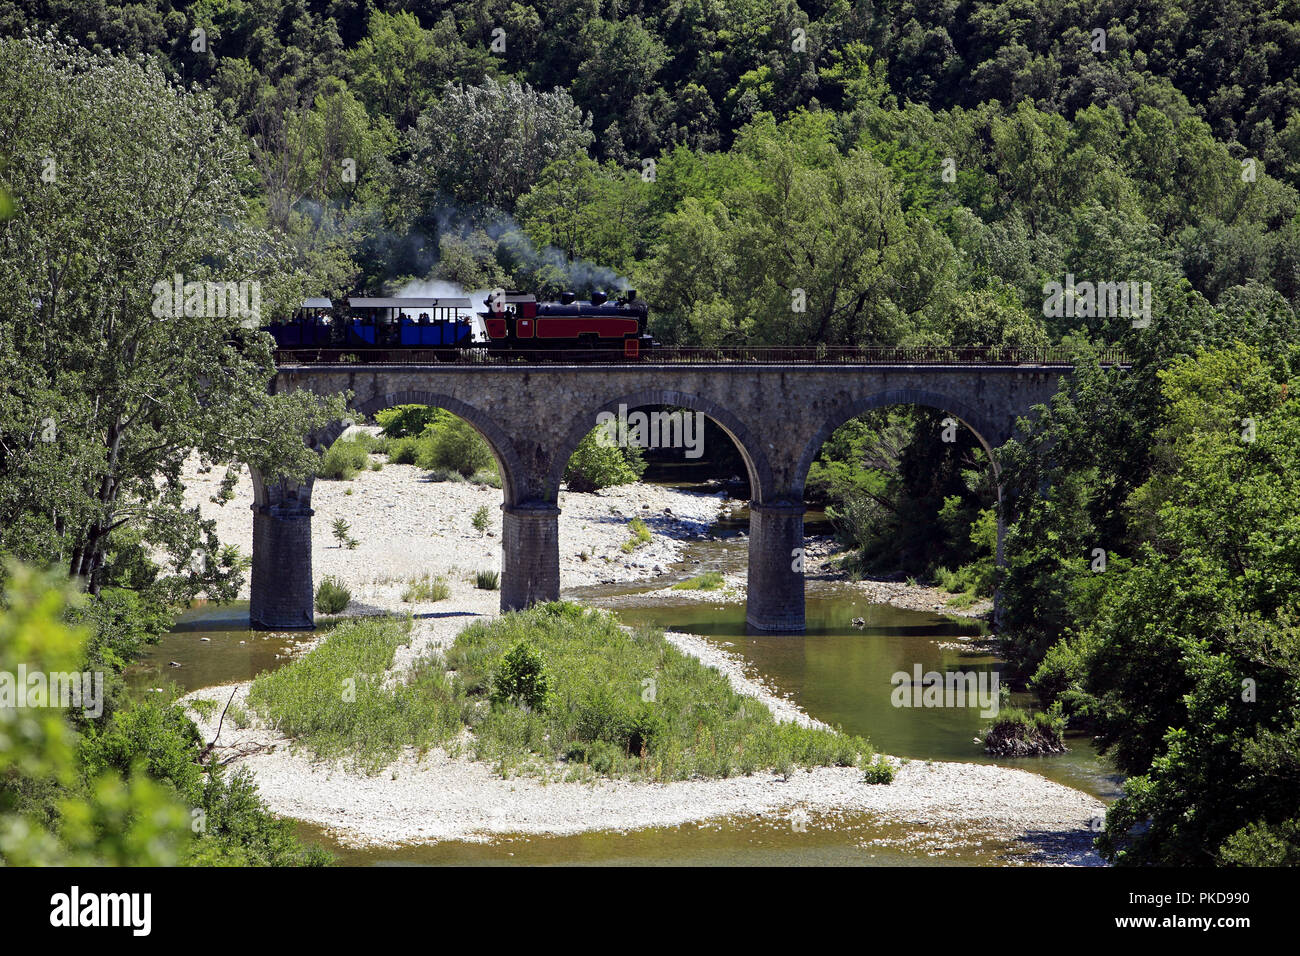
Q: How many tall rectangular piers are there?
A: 3